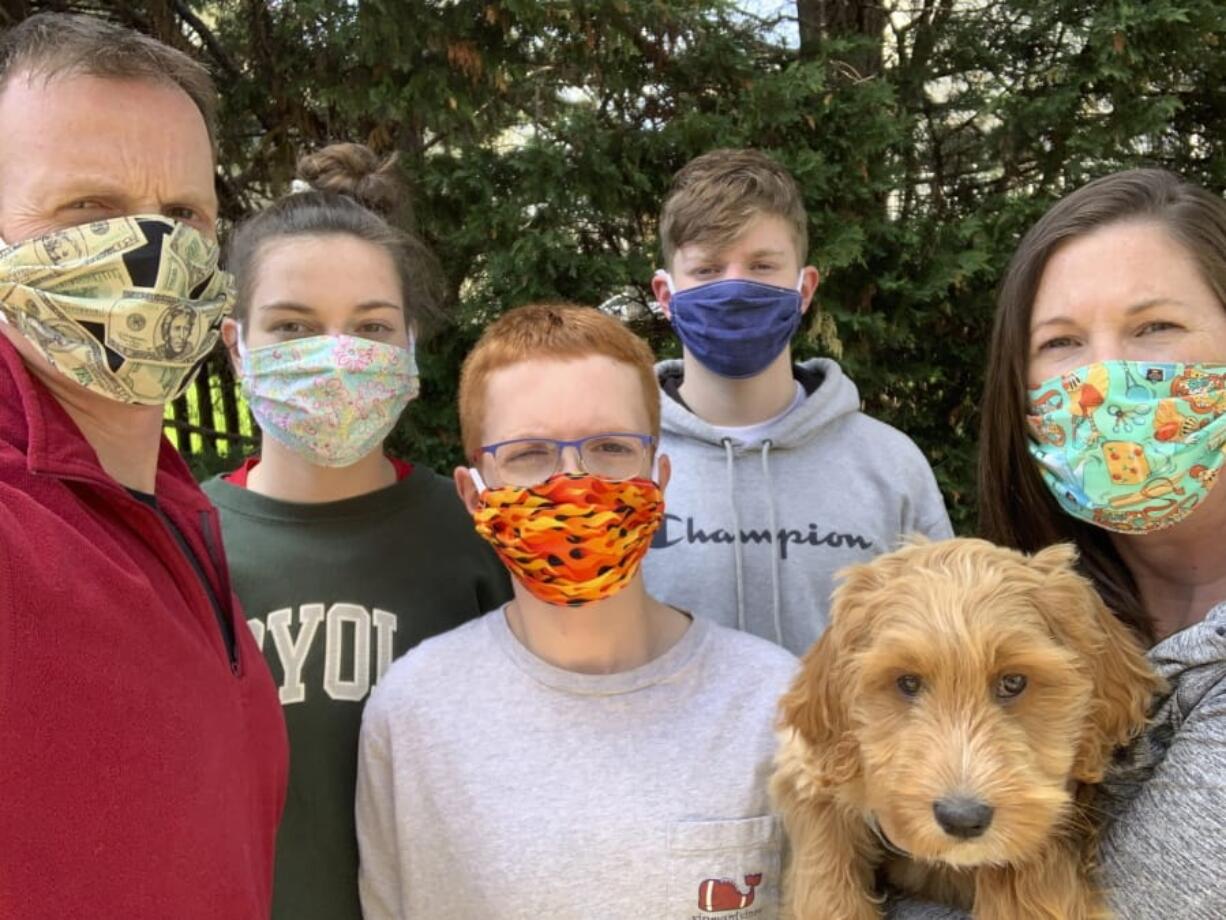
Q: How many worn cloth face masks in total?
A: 5